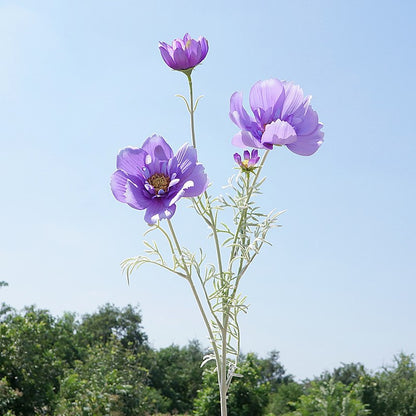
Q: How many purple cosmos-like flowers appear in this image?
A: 4